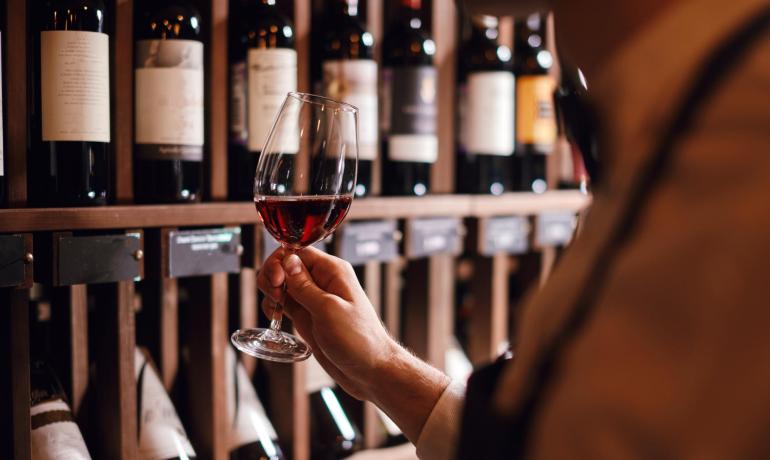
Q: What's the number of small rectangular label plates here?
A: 8